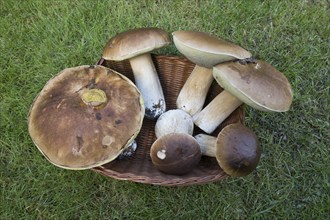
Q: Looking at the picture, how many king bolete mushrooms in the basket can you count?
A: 6